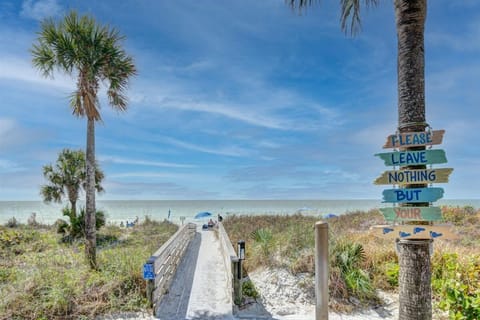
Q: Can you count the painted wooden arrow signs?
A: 6